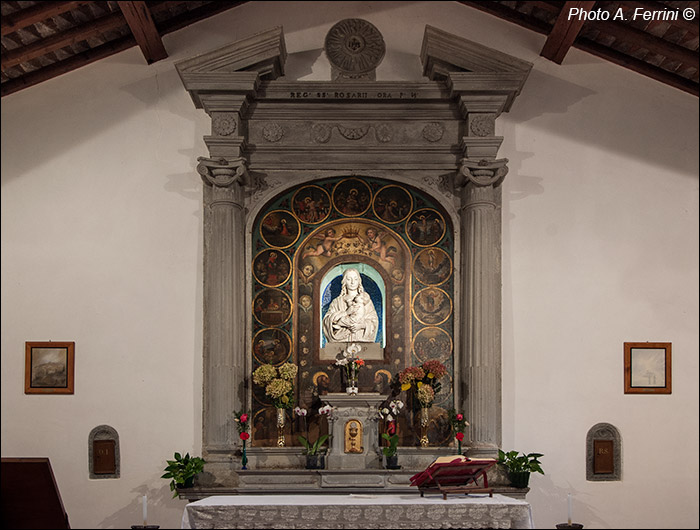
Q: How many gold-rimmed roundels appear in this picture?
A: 15